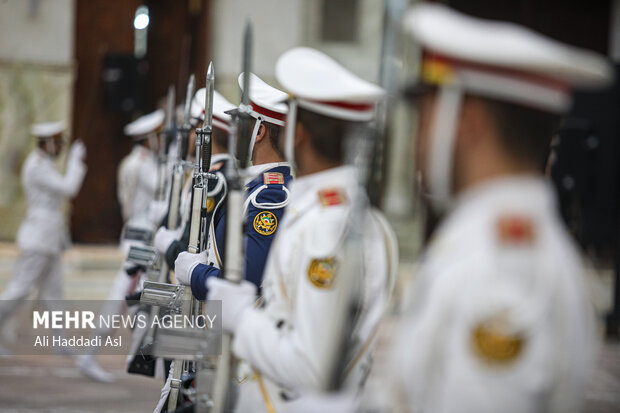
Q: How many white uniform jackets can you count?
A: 4